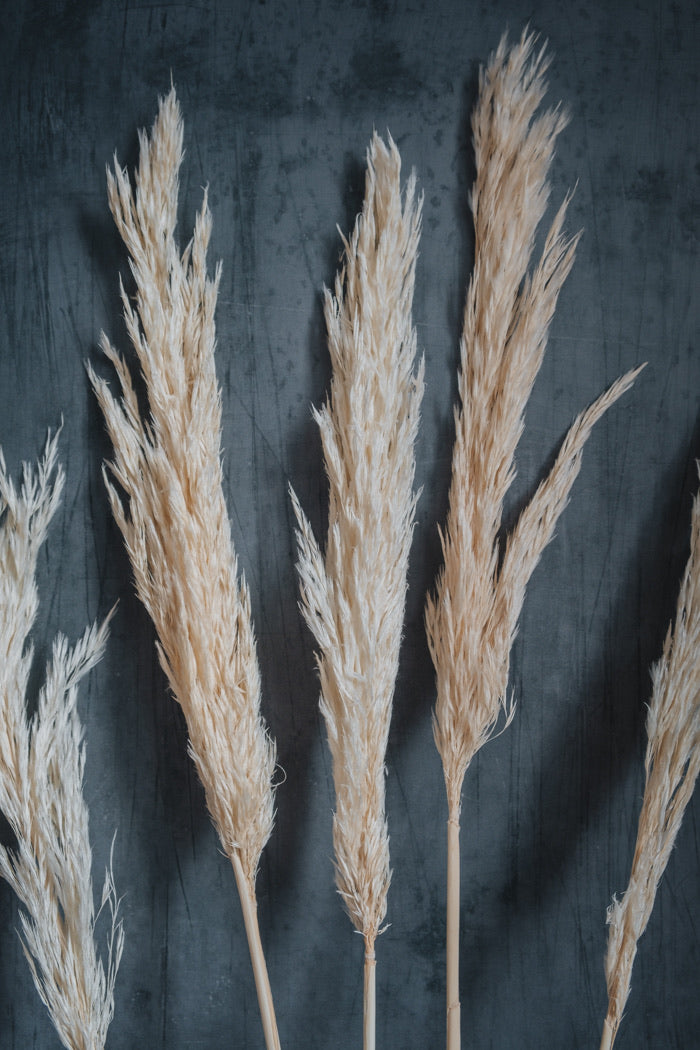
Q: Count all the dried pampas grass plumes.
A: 5